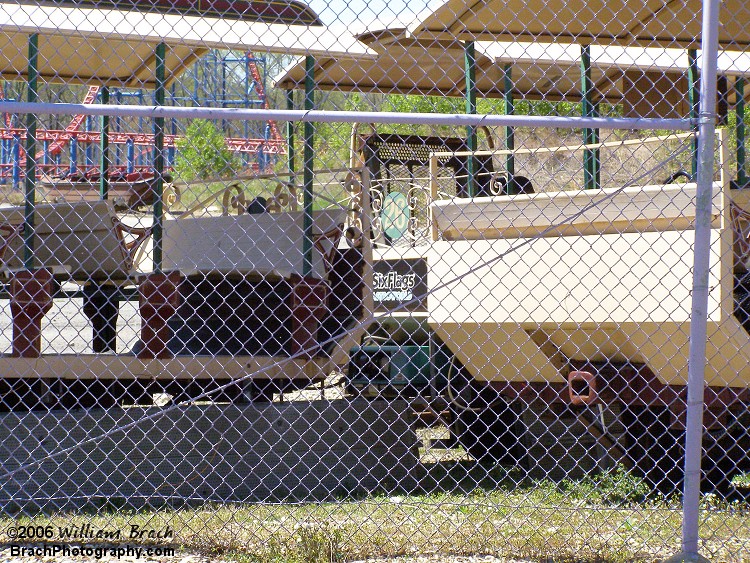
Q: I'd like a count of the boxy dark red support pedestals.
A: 3